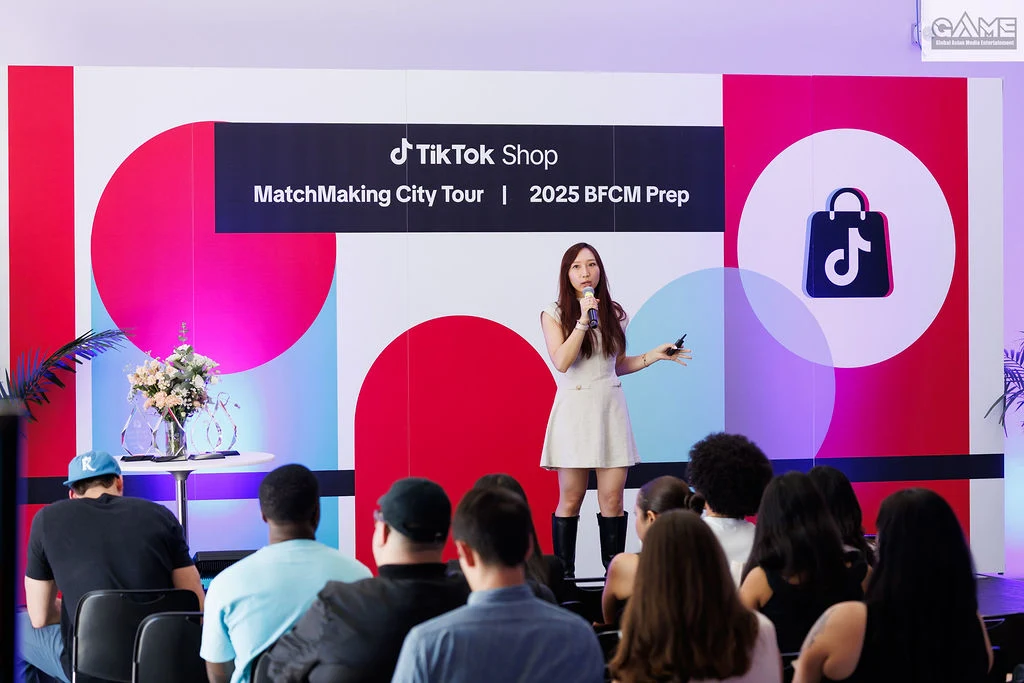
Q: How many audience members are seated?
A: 11